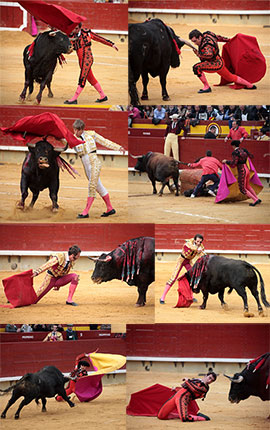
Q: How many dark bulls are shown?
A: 8